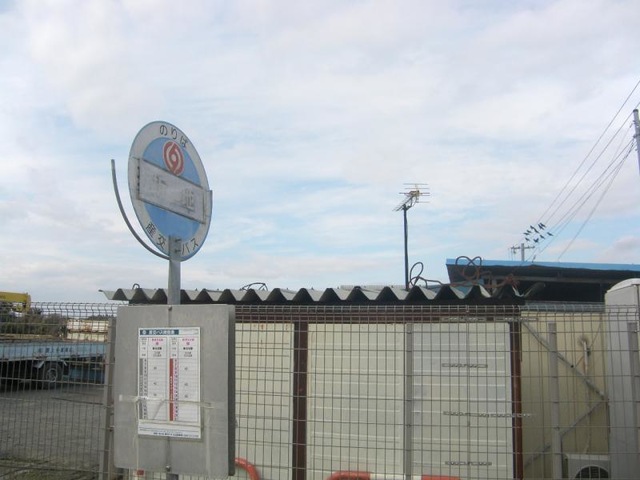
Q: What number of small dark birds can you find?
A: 10